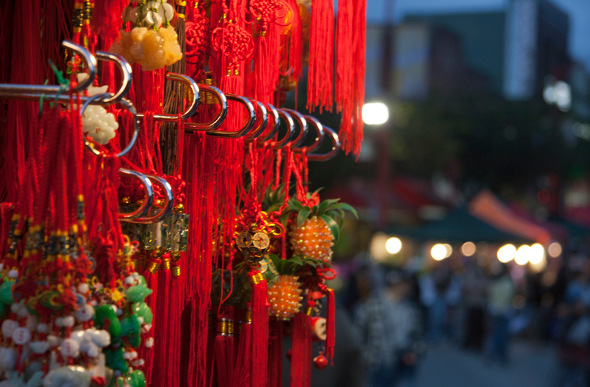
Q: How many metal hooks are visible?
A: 13